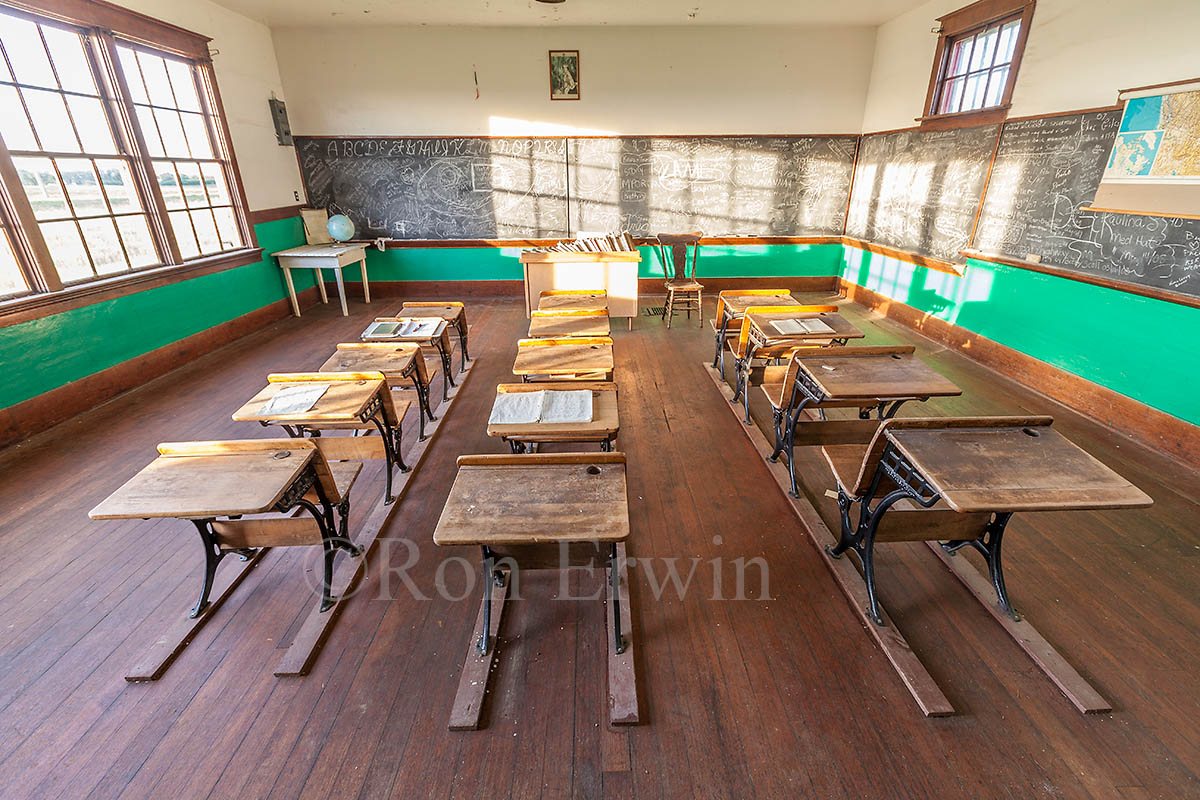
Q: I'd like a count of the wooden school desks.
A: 14